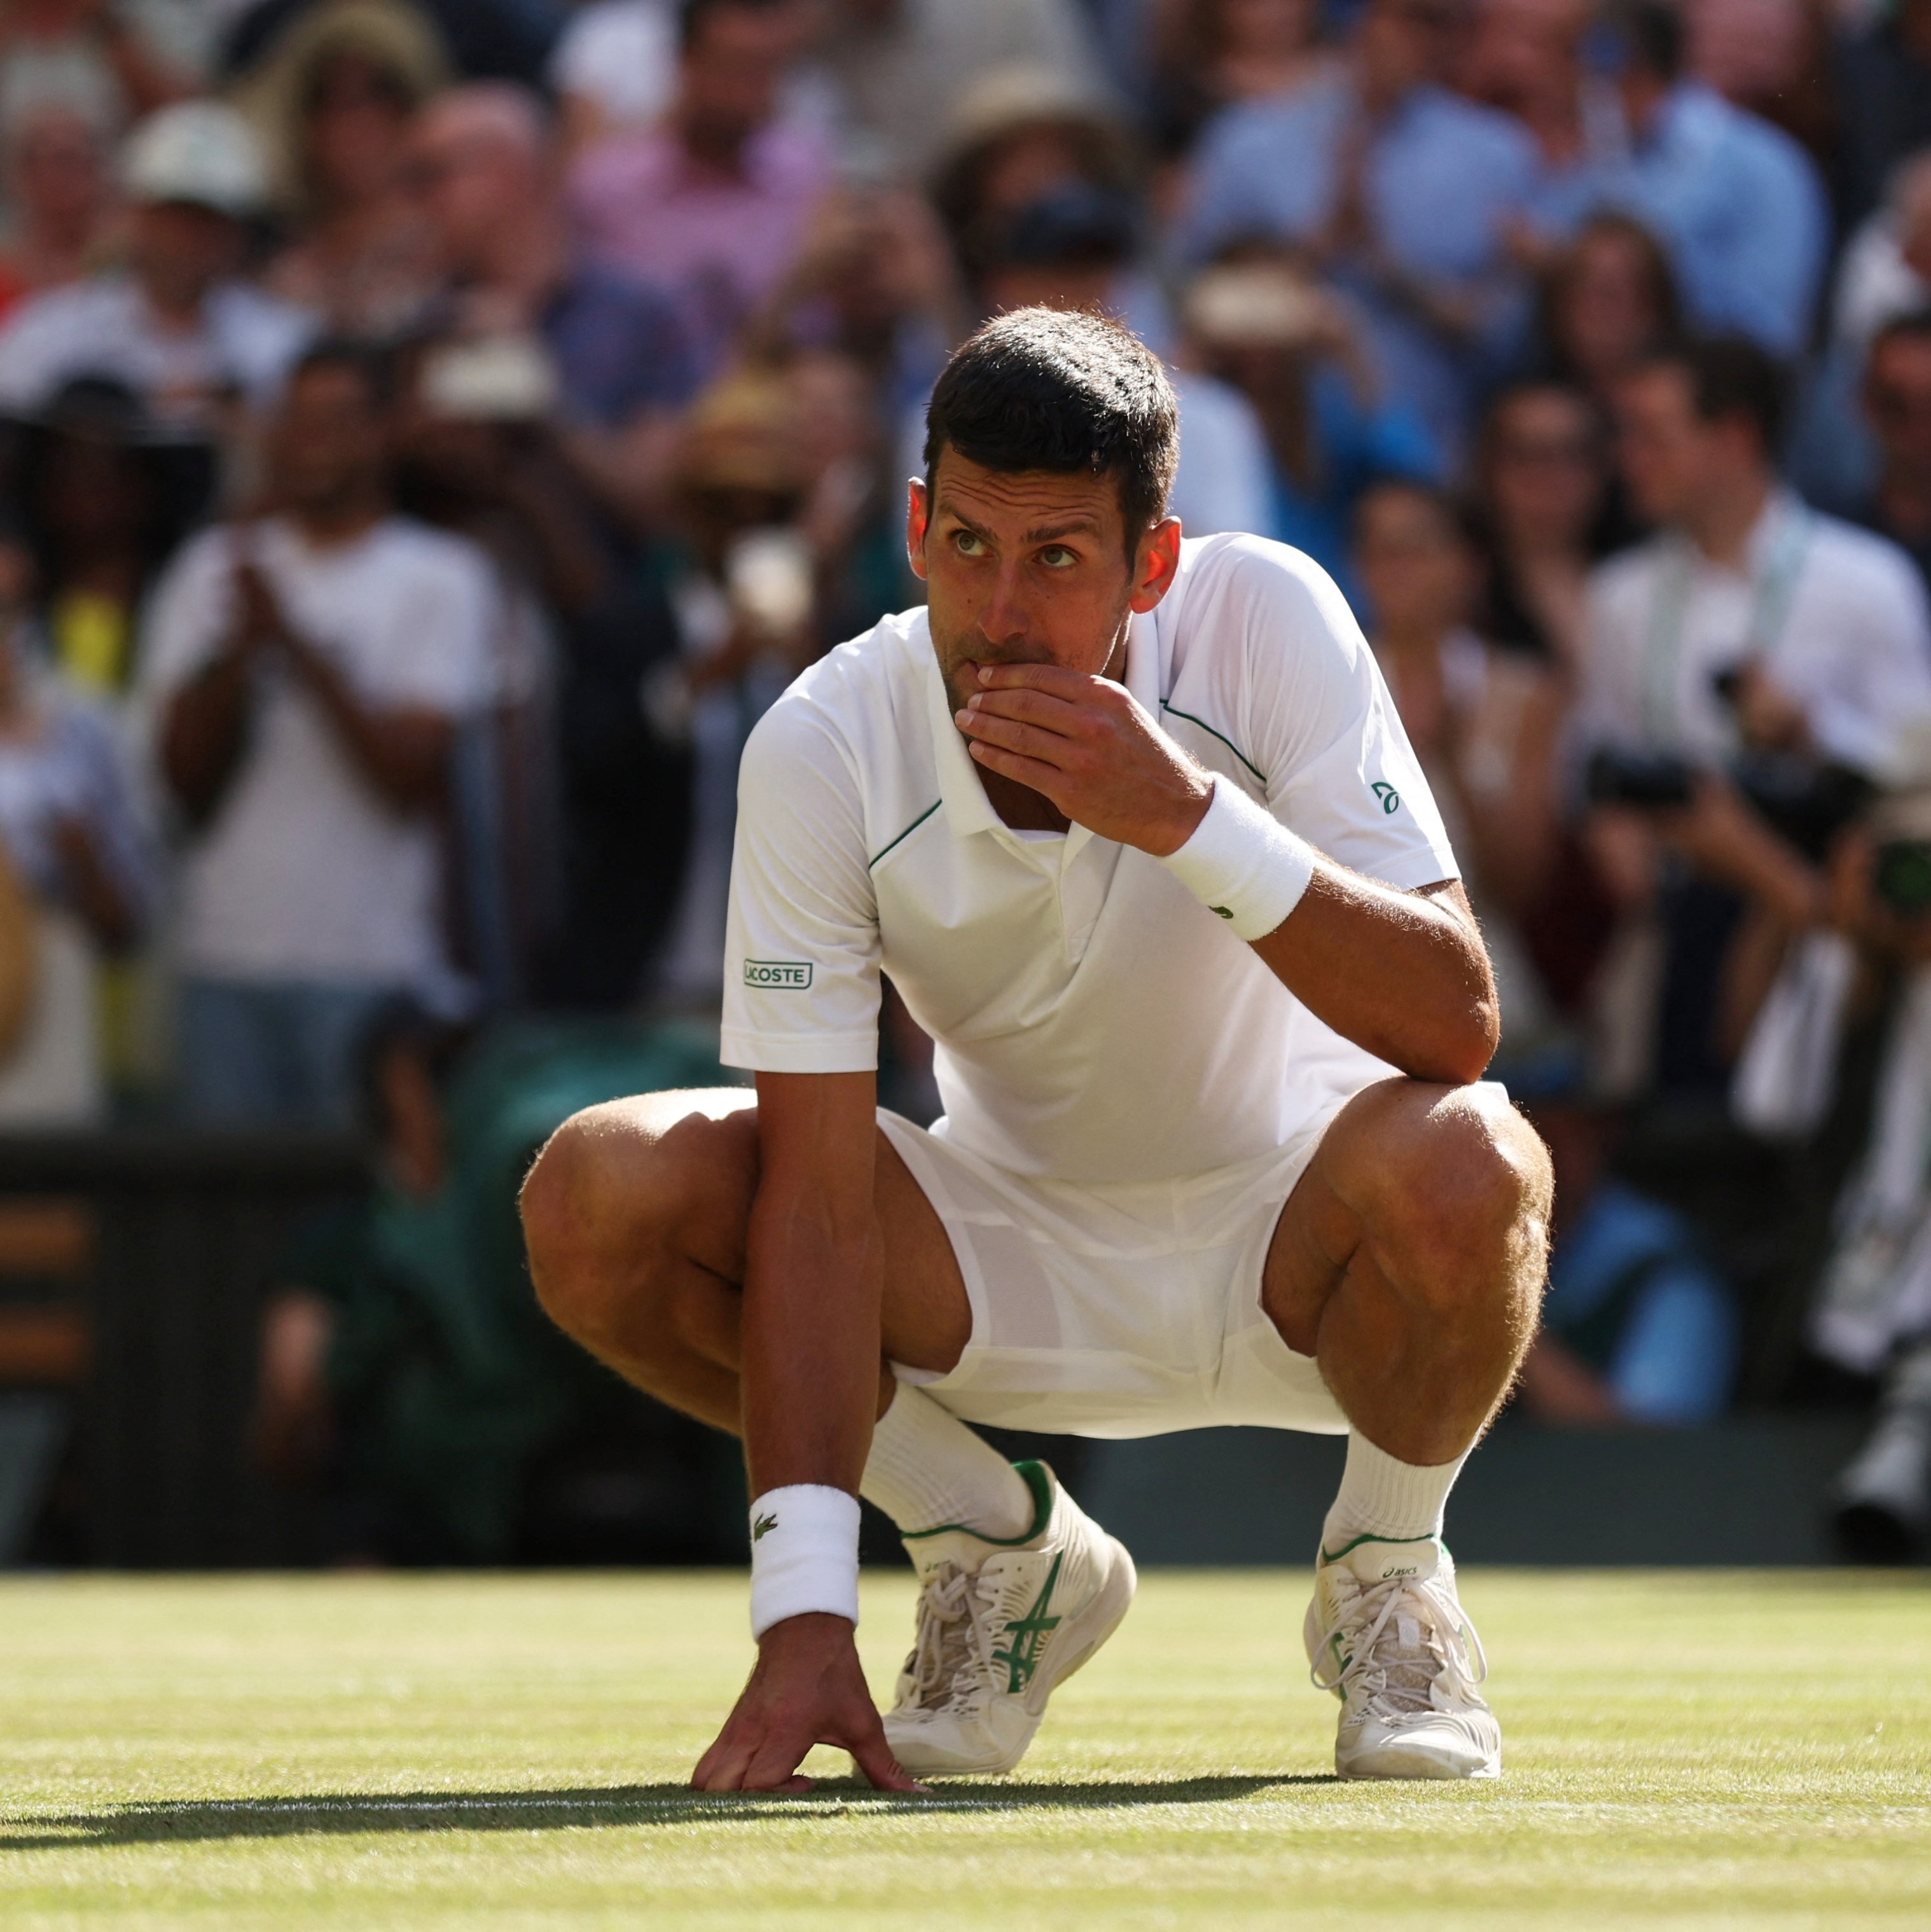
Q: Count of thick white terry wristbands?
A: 2